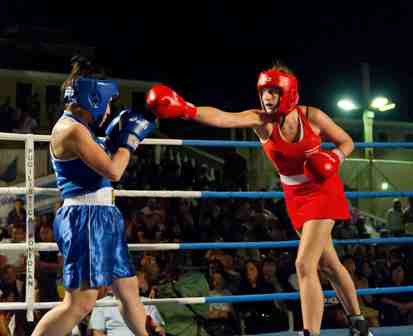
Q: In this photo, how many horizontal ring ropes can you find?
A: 4